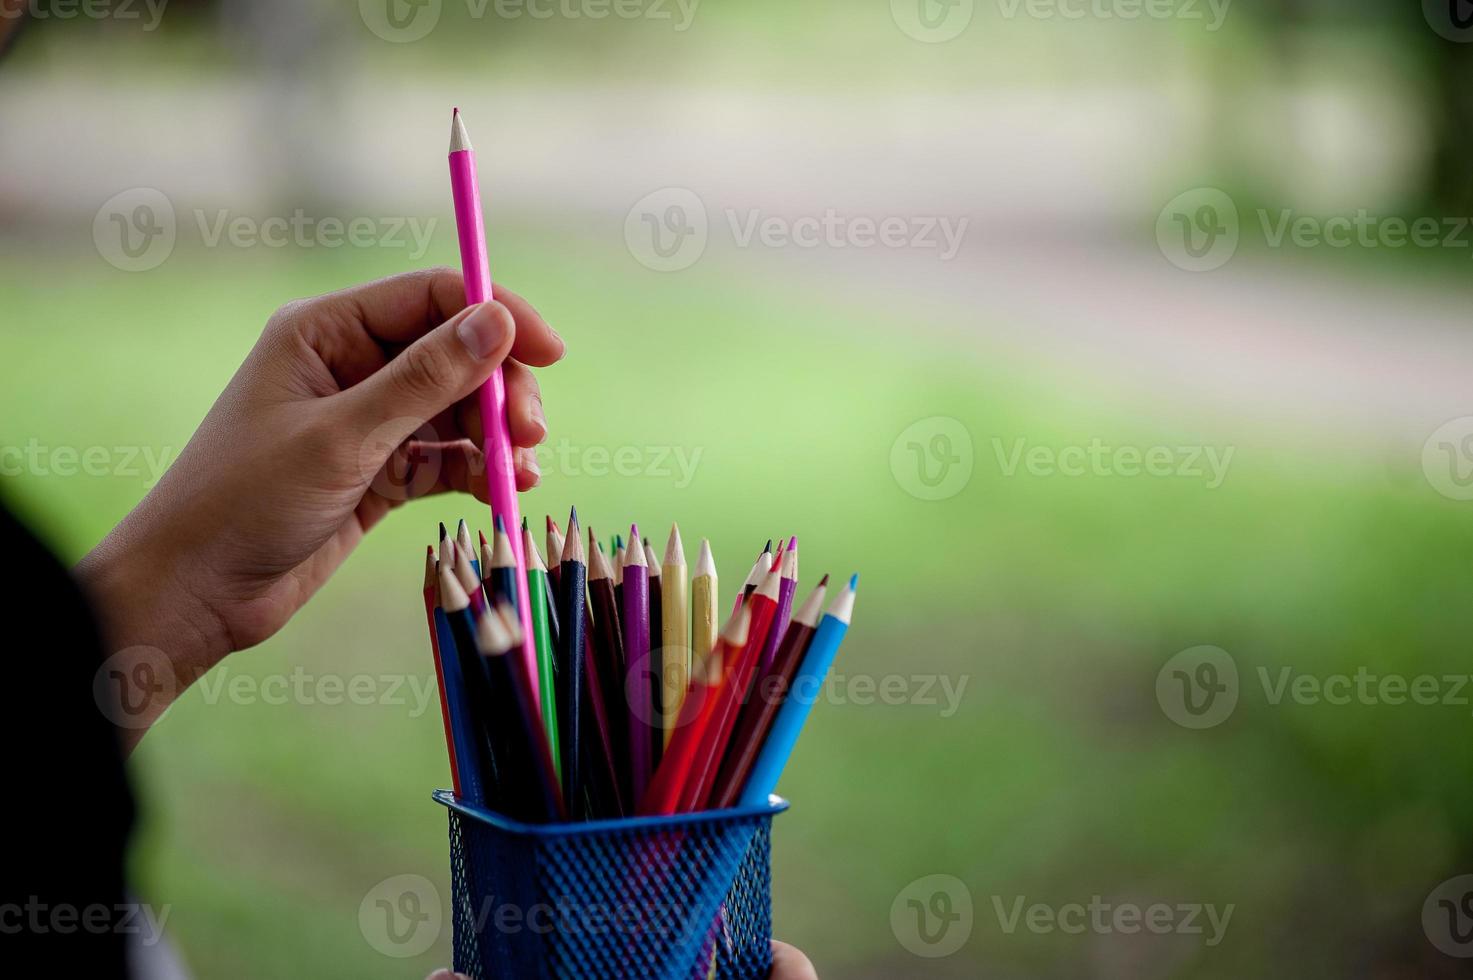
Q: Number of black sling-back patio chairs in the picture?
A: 0